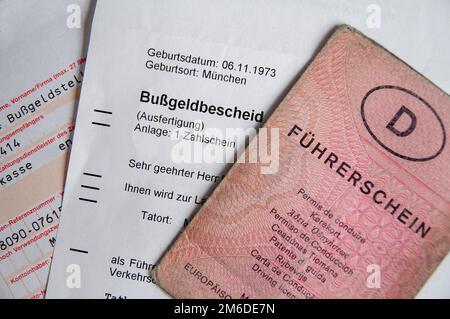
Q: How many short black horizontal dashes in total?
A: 6